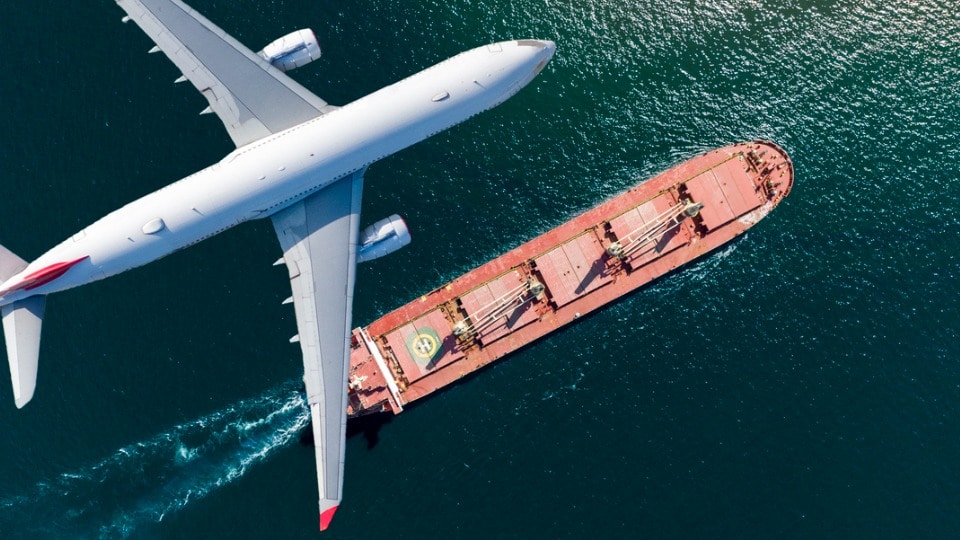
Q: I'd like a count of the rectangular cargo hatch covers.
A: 5